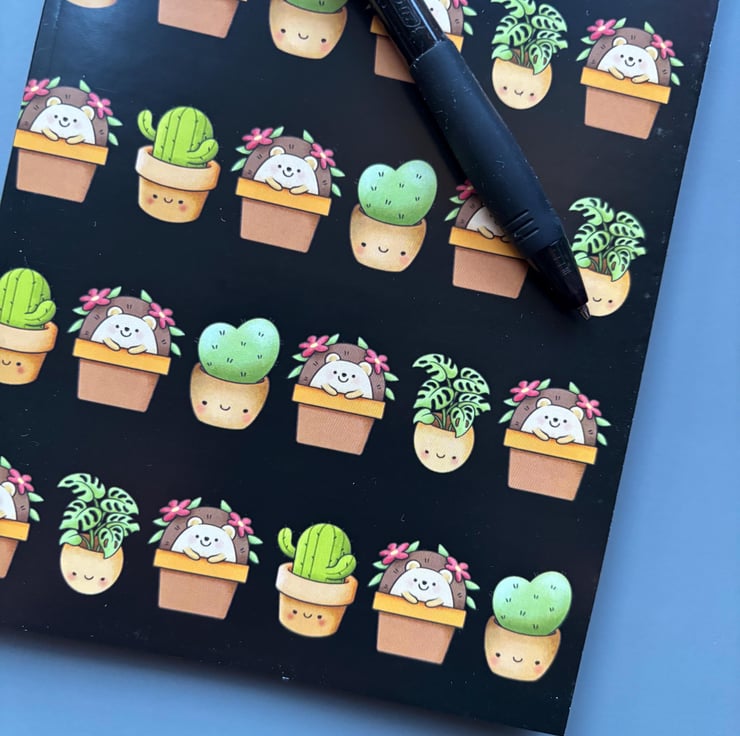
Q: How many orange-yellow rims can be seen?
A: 11